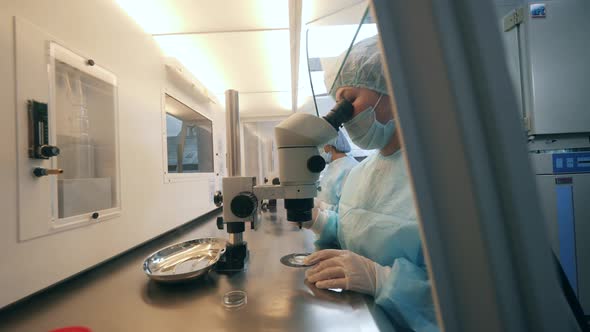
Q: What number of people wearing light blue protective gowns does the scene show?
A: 2